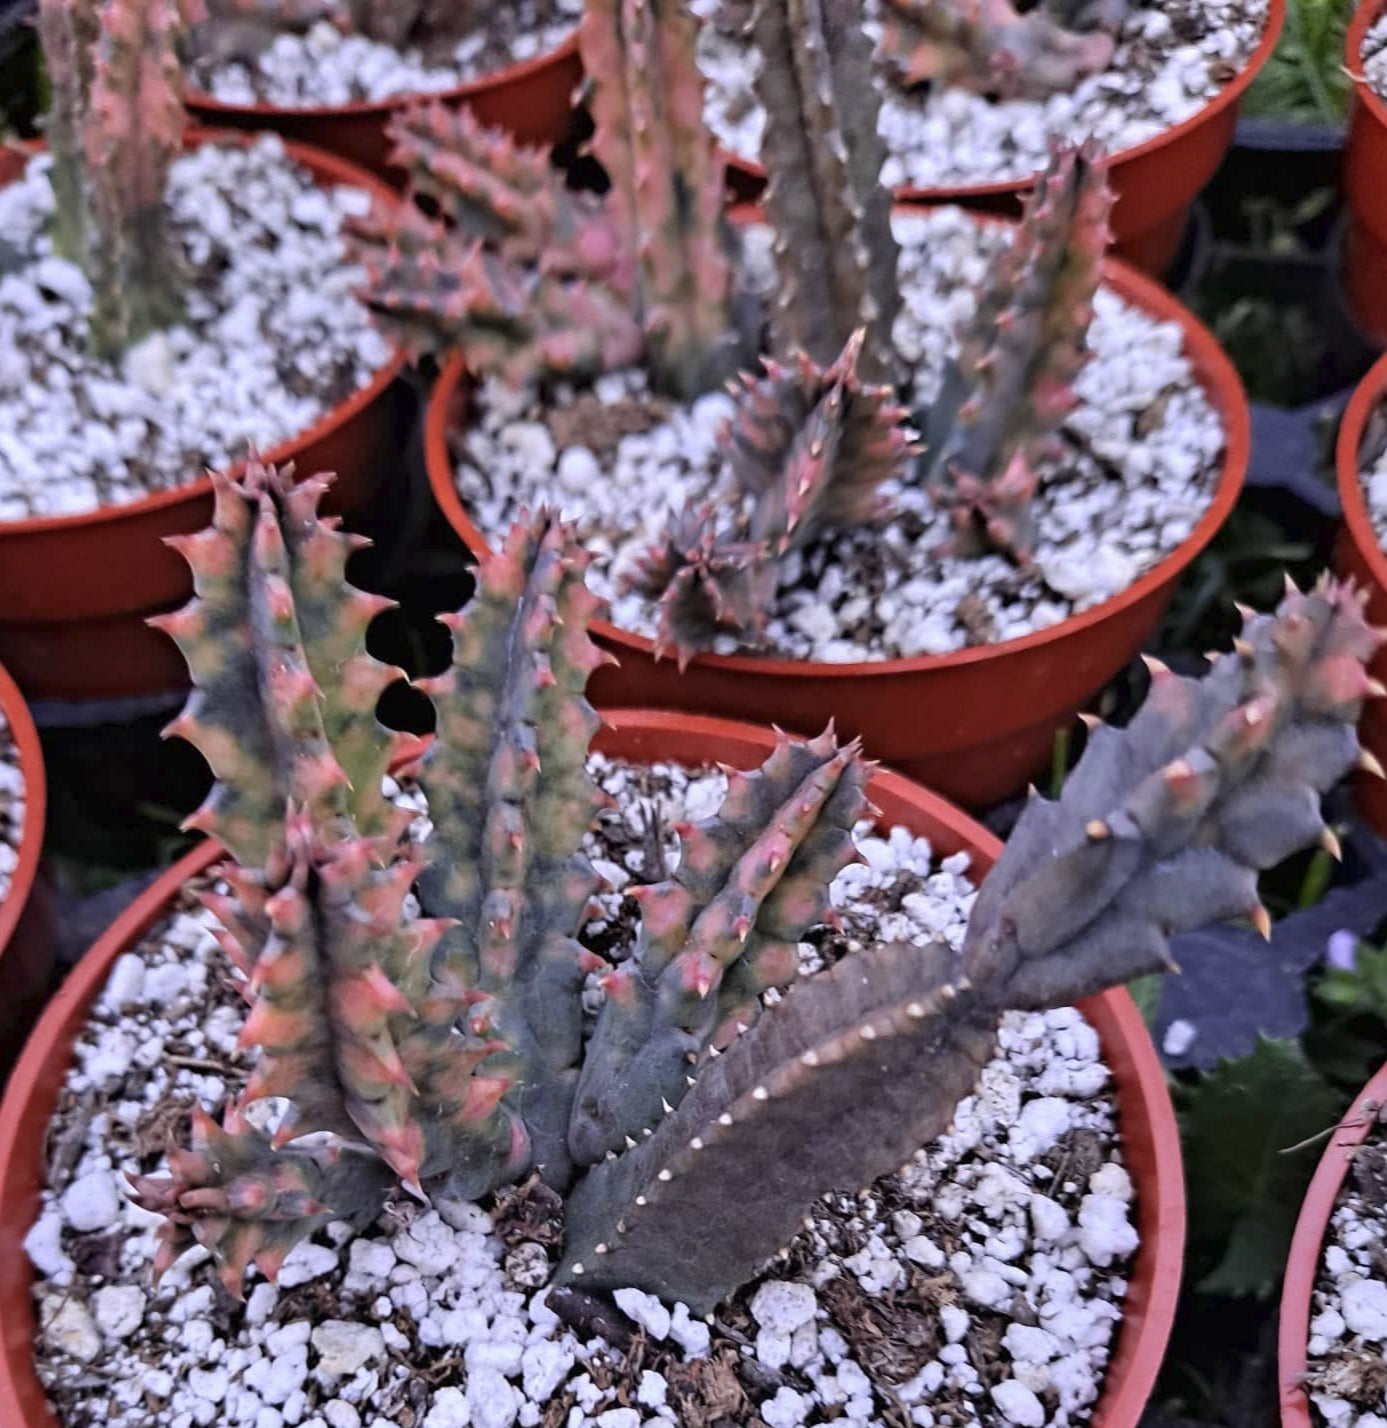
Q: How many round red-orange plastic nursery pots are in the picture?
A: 9